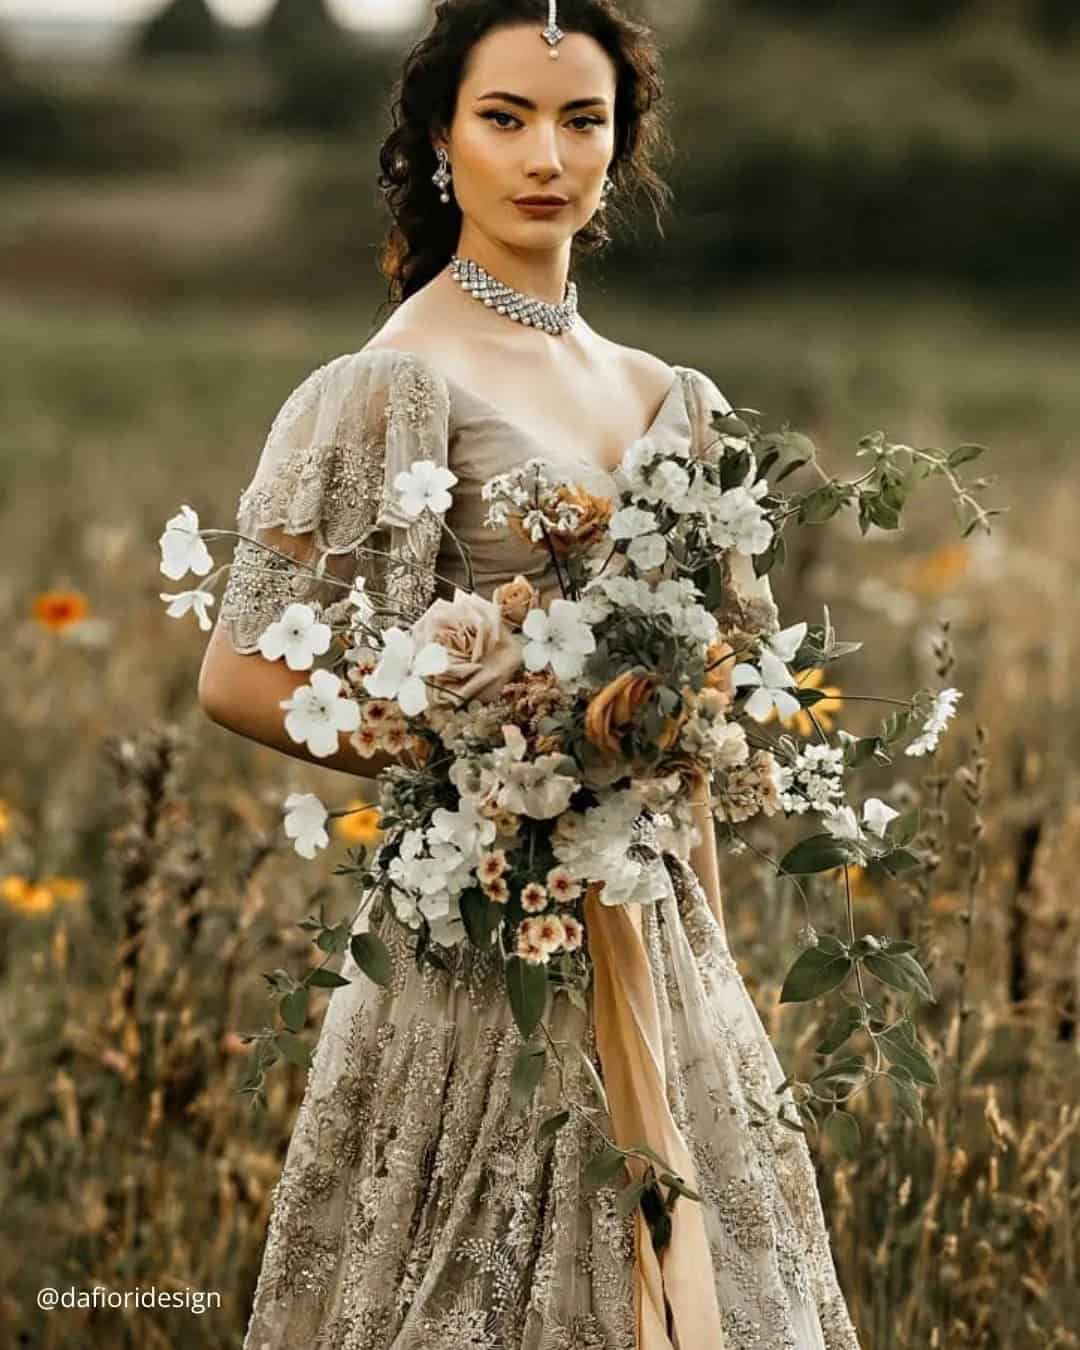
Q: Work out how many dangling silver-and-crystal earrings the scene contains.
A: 2